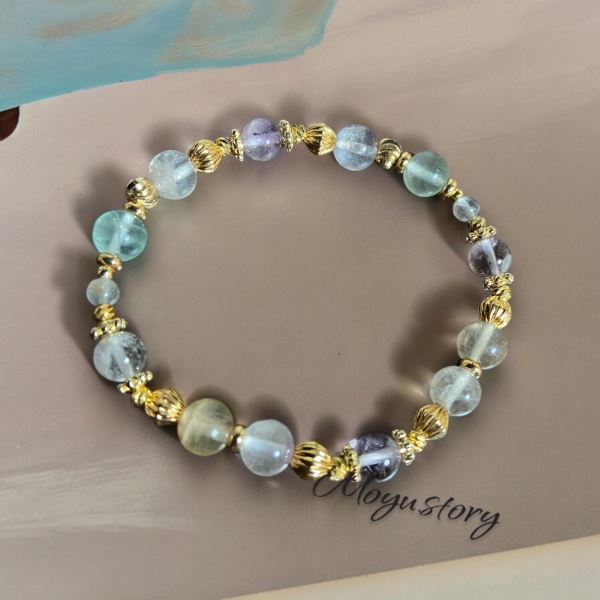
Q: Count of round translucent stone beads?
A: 14